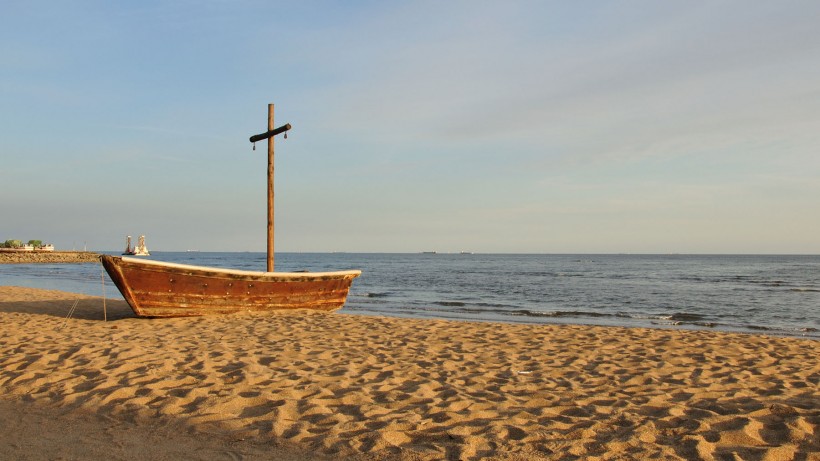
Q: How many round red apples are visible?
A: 0